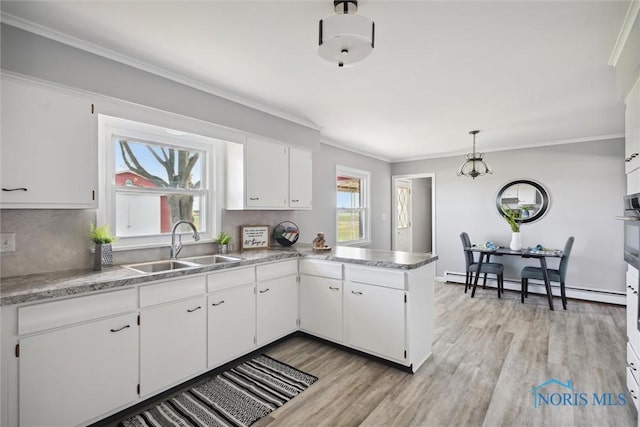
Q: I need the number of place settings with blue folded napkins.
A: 2